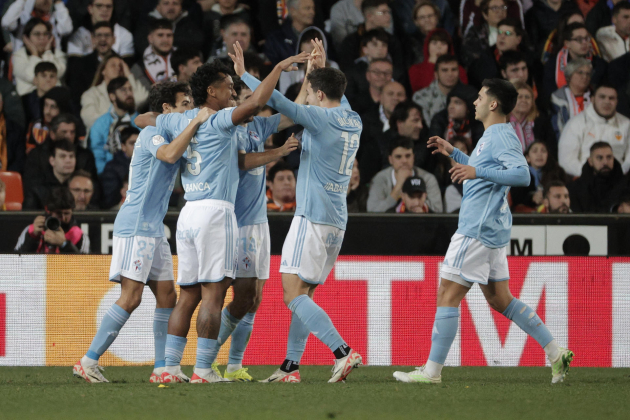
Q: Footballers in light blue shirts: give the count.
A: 5